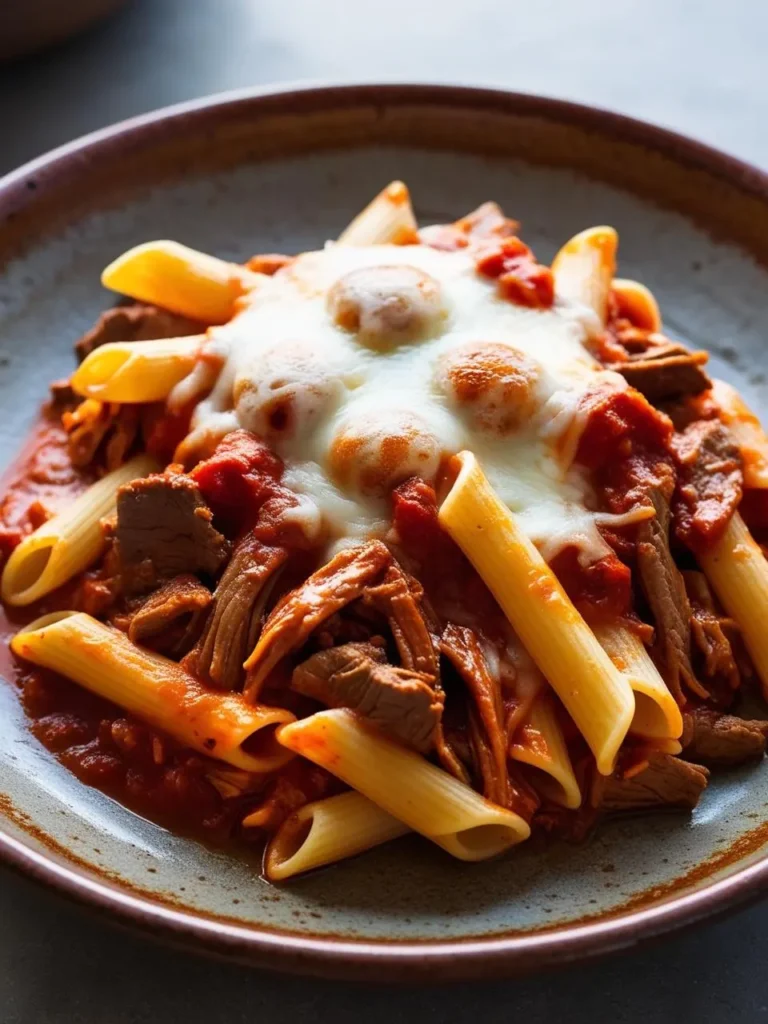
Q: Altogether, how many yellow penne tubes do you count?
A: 14